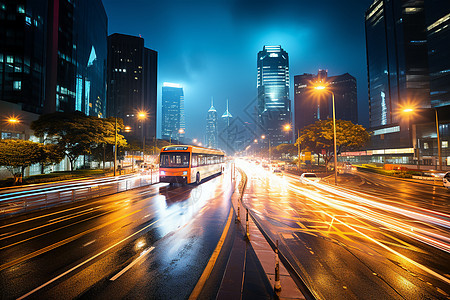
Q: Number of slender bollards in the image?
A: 3